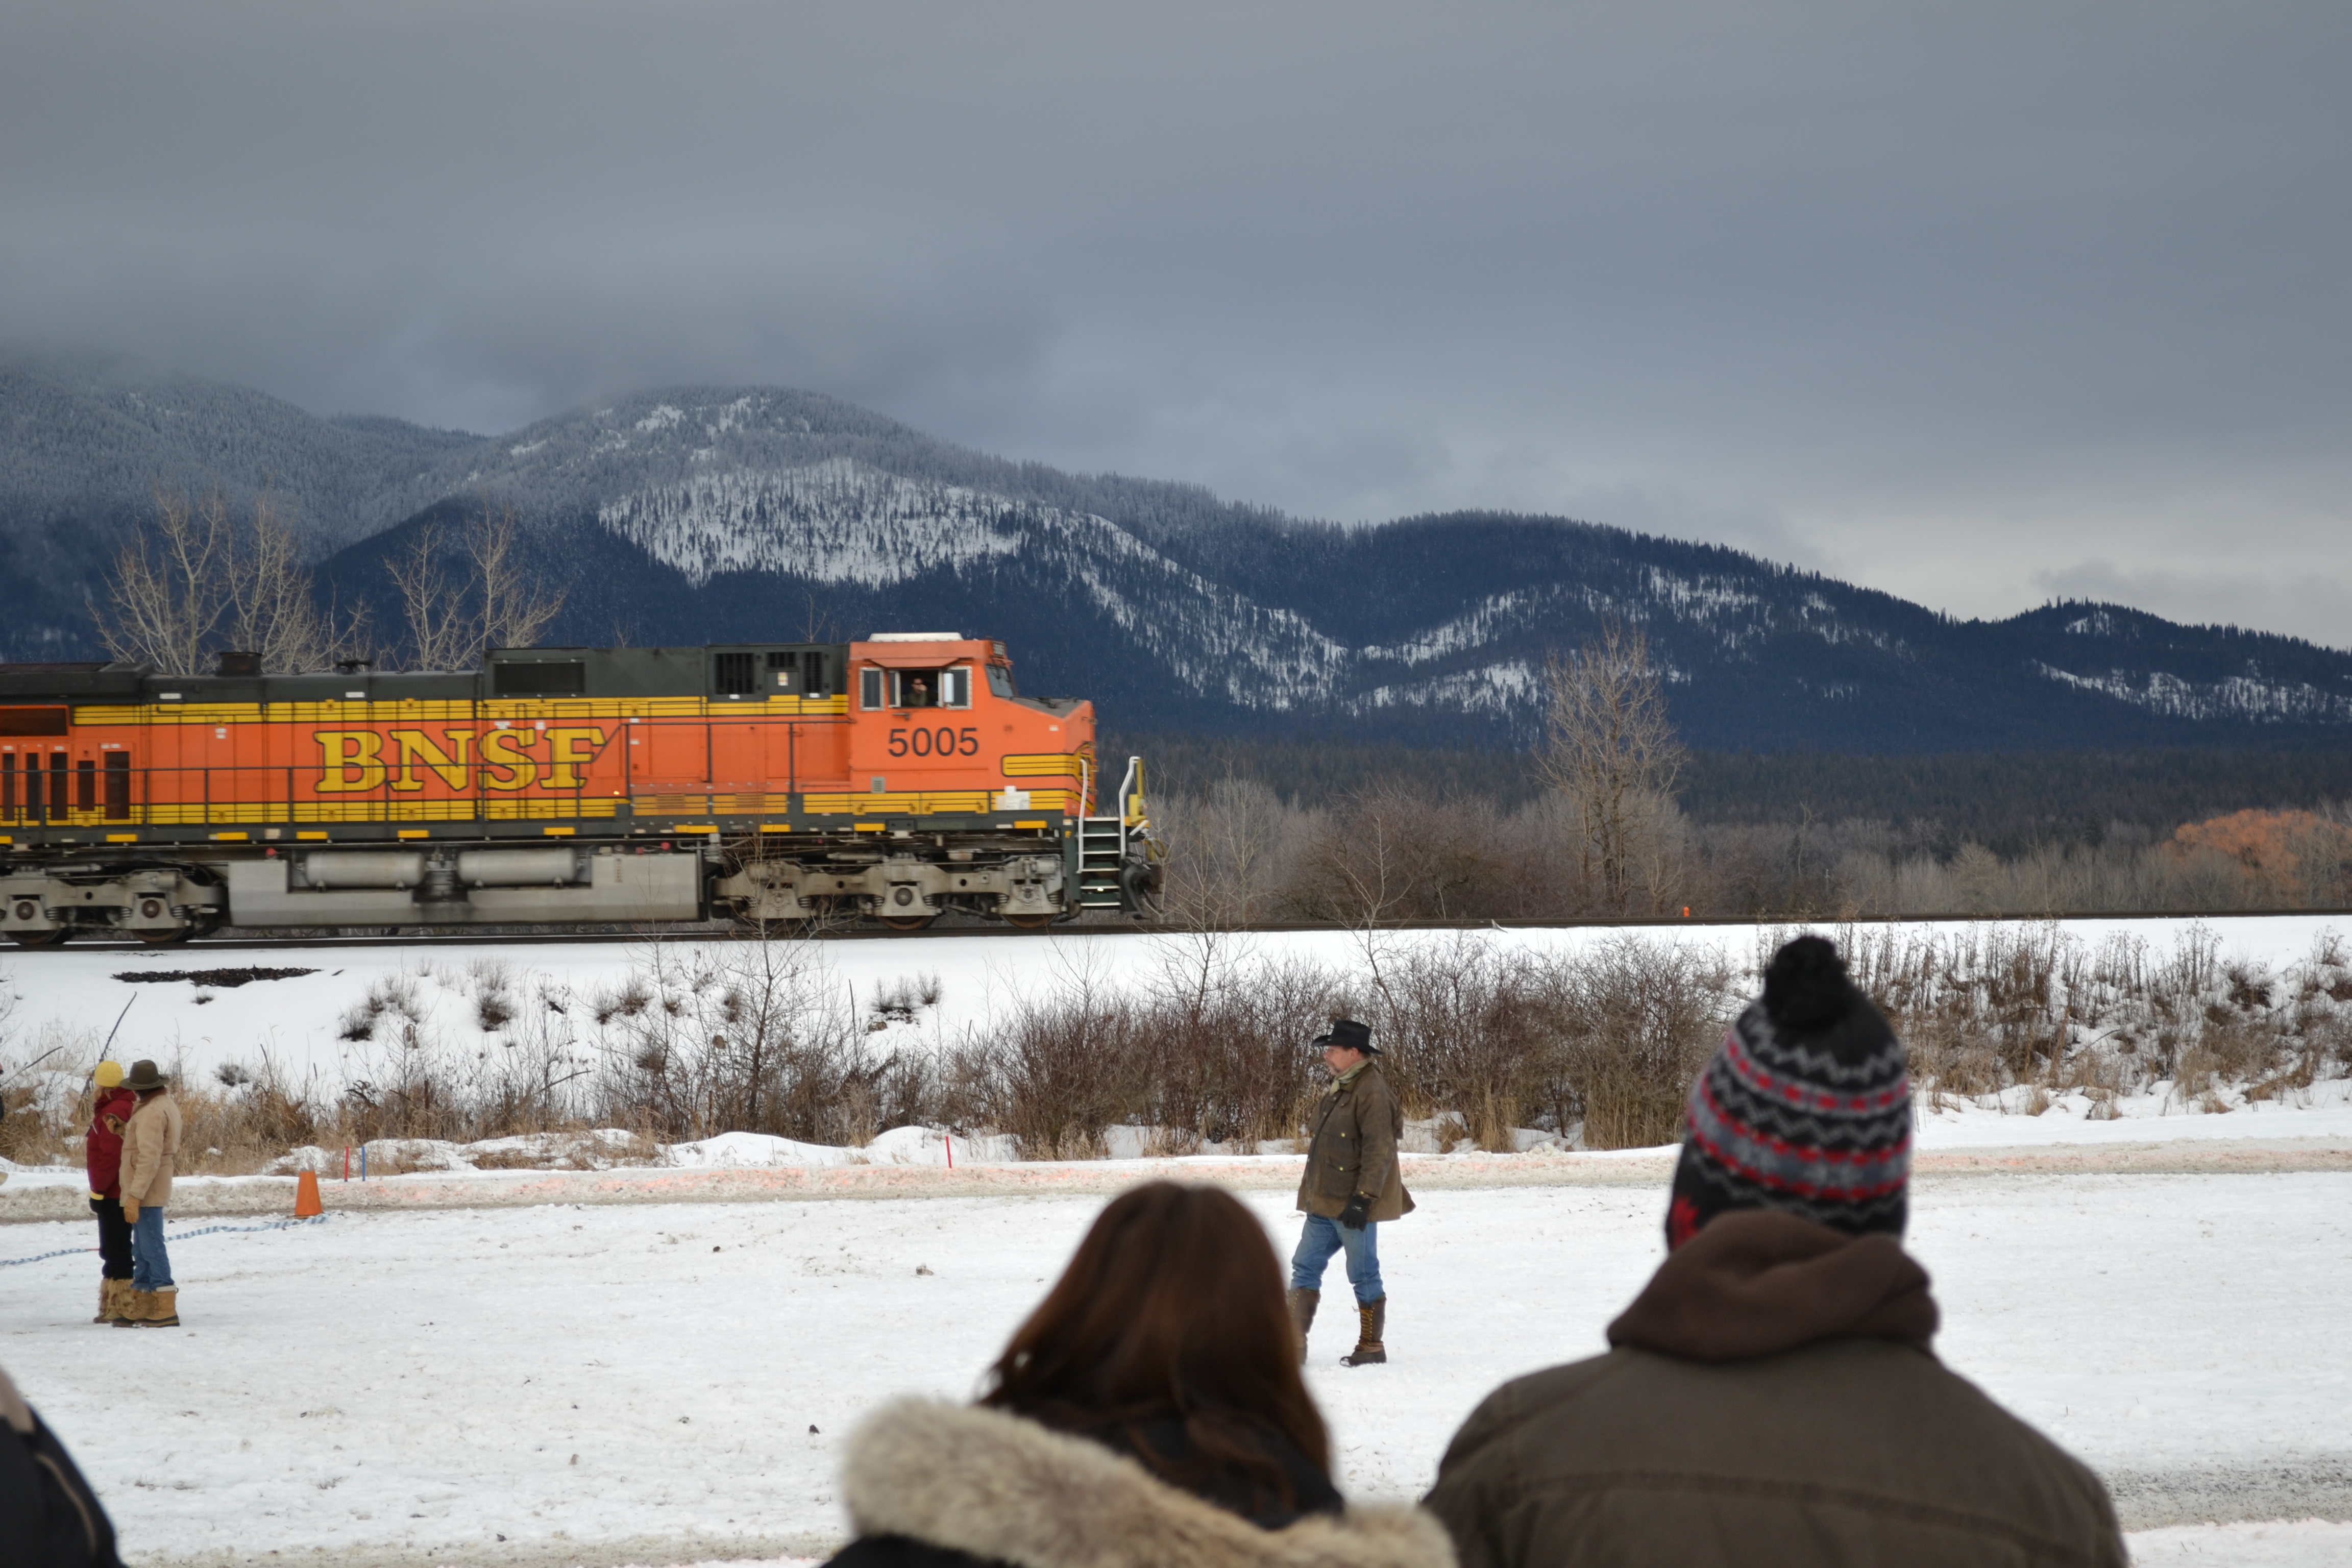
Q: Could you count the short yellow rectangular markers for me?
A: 10